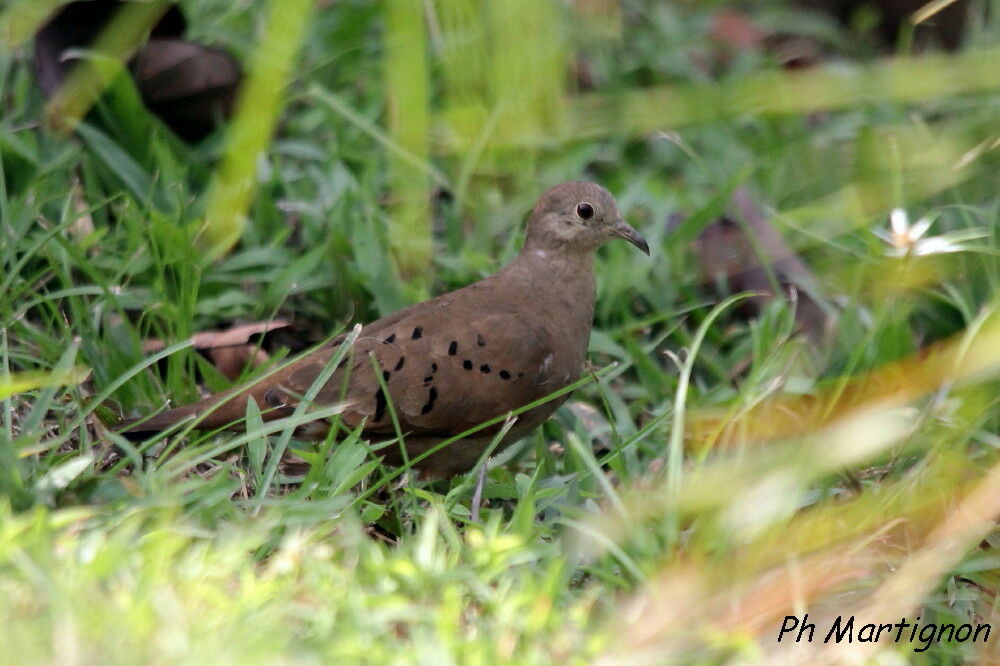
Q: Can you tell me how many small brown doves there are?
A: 1